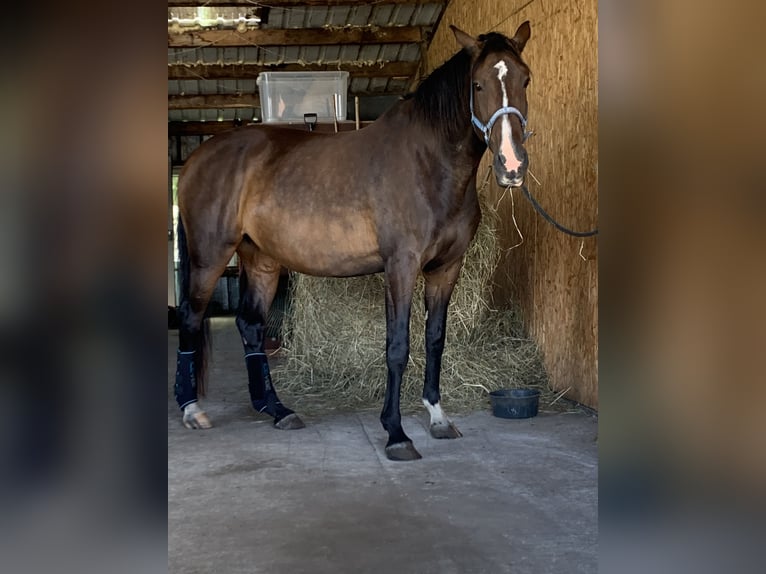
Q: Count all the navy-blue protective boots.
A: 2